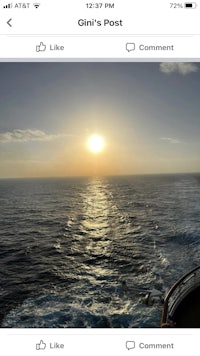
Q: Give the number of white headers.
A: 1